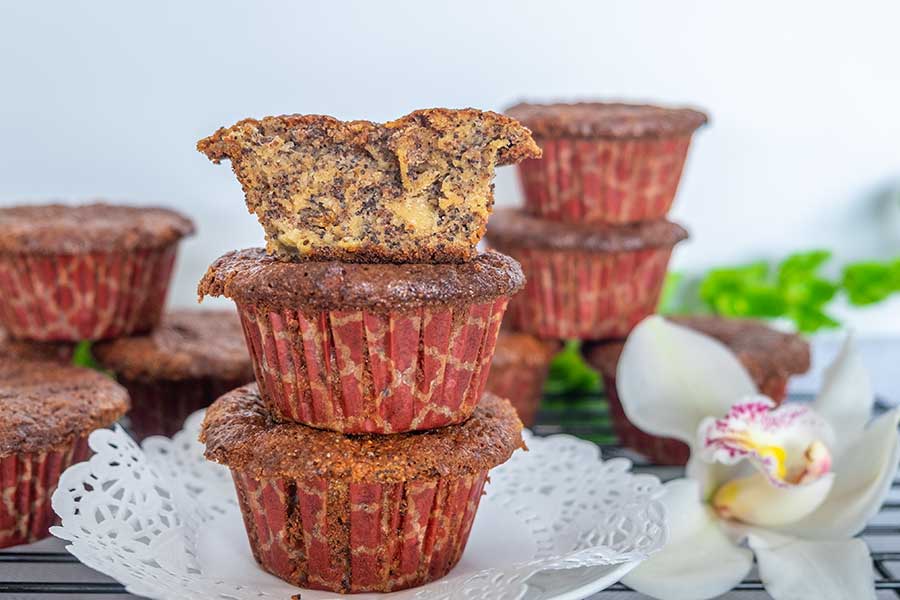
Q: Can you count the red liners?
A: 9